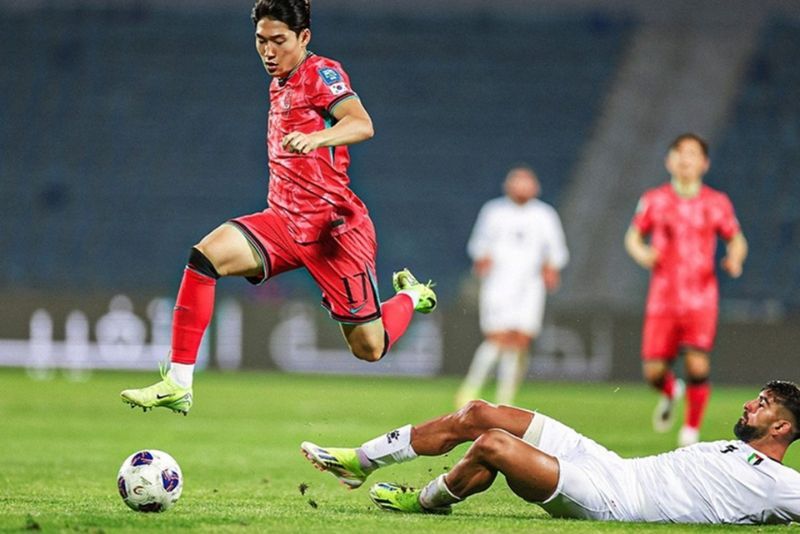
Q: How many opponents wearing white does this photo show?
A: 2